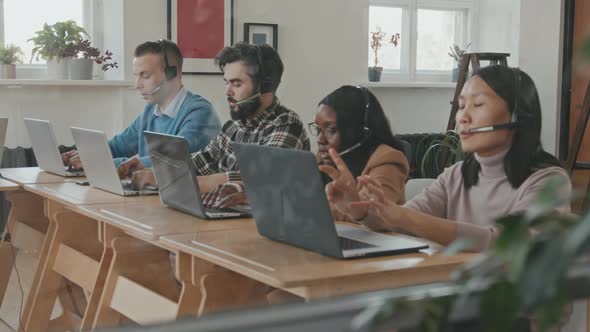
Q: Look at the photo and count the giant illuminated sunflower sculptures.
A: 0